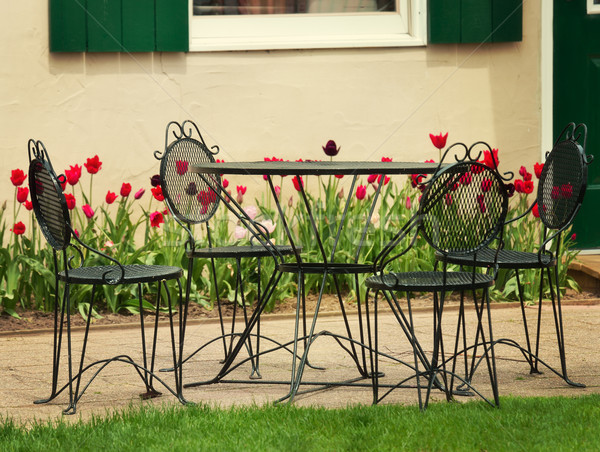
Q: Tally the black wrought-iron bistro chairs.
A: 4